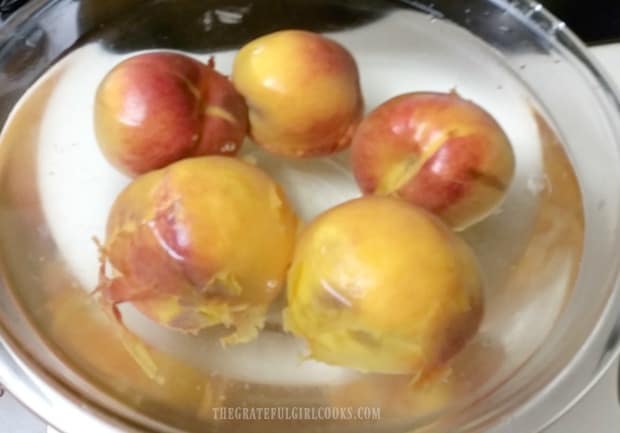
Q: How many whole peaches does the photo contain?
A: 5